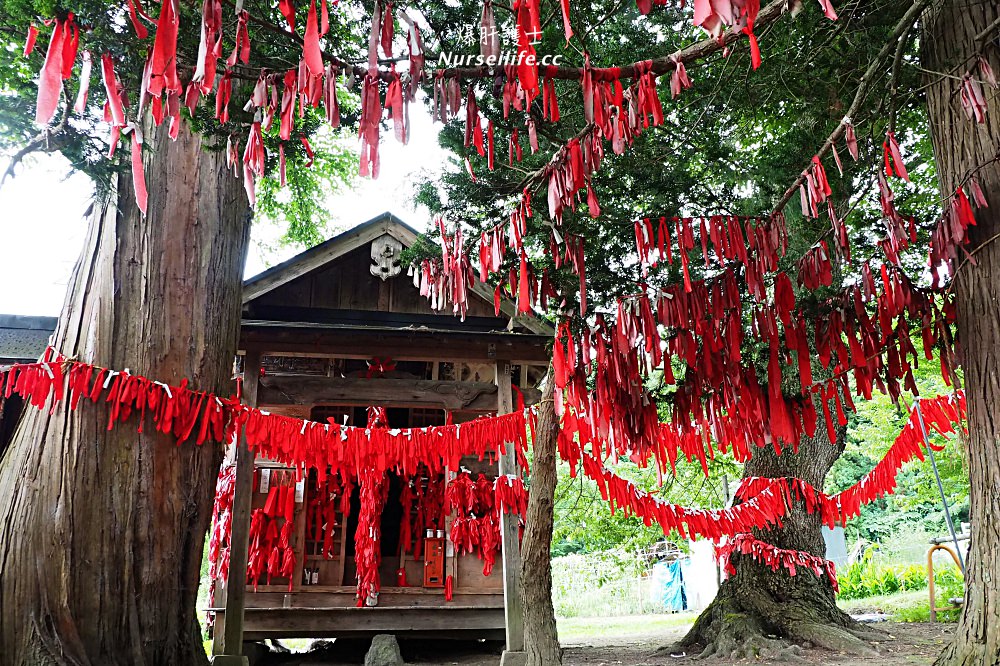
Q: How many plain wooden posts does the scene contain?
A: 2